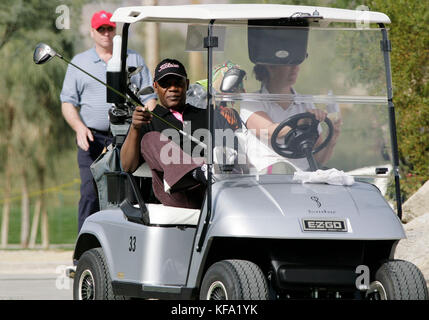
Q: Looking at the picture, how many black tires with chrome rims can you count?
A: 3